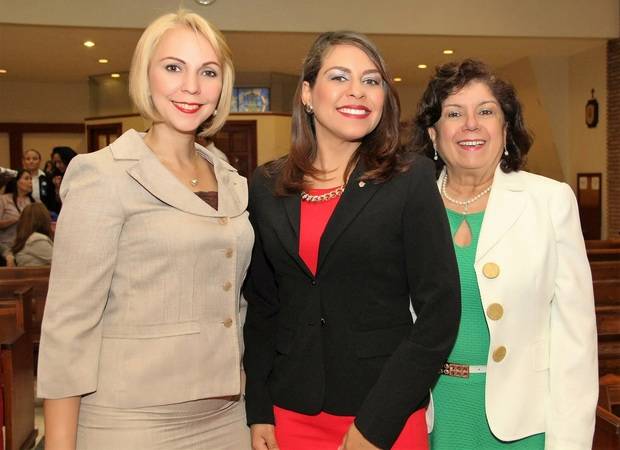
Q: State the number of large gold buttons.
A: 3